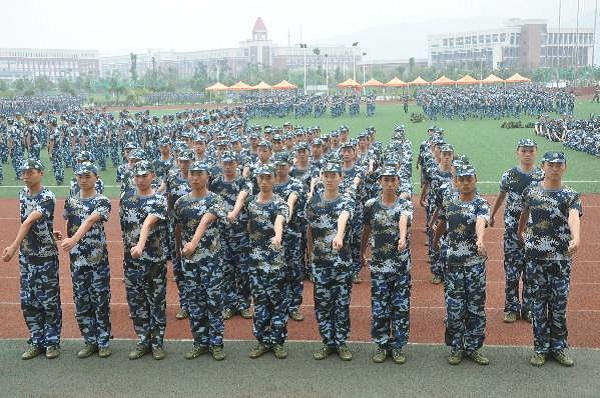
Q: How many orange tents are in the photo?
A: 12